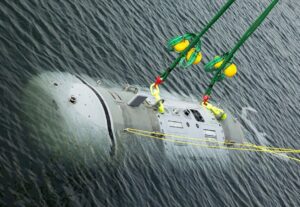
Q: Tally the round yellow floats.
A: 4